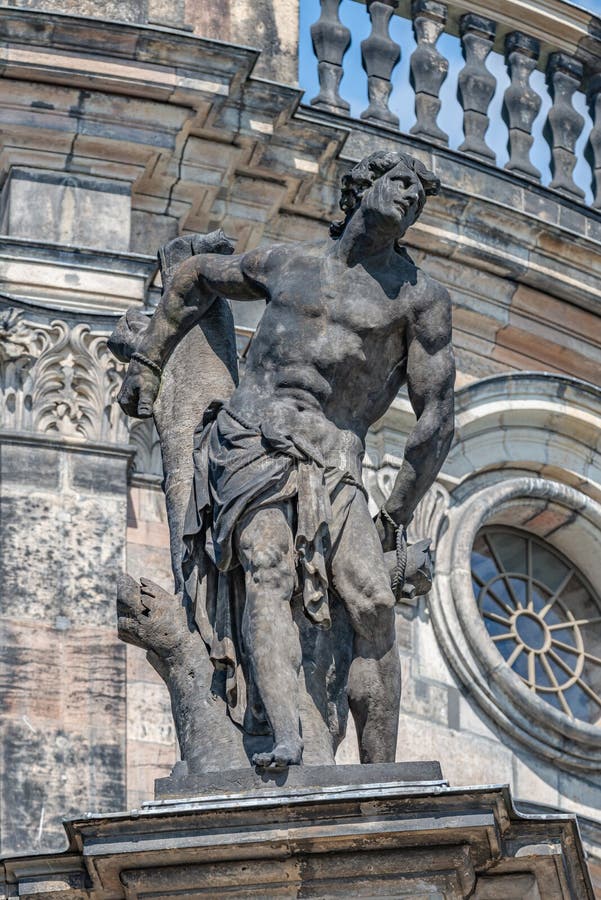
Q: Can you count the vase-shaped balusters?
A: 7